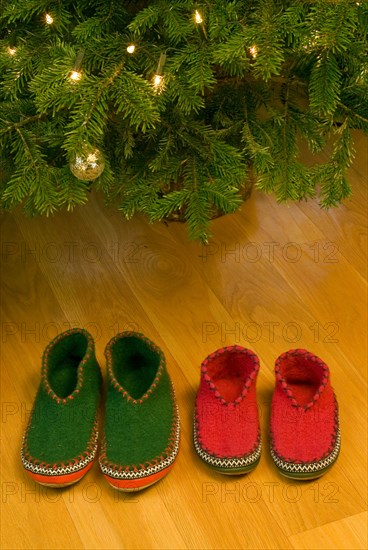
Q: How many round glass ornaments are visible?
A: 1